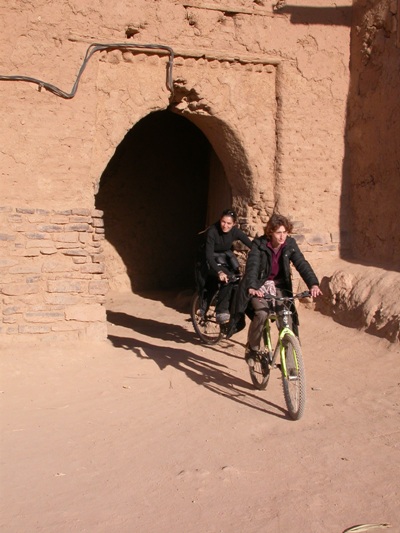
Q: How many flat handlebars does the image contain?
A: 2